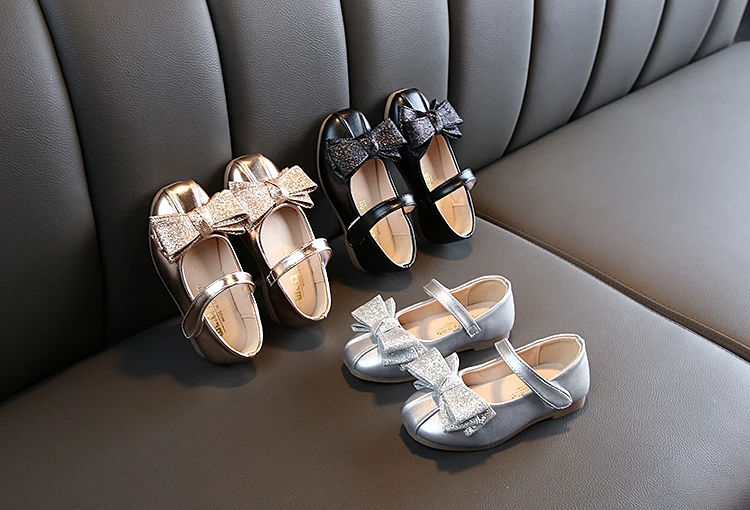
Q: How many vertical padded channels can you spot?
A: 9